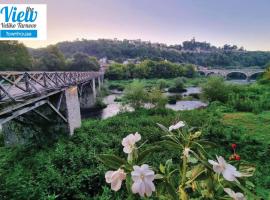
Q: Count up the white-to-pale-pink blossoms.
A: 6